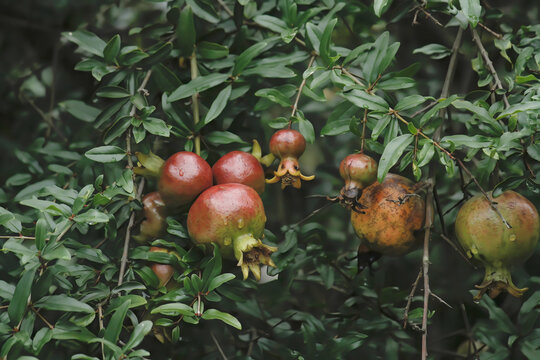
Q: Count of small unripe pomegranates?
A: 2